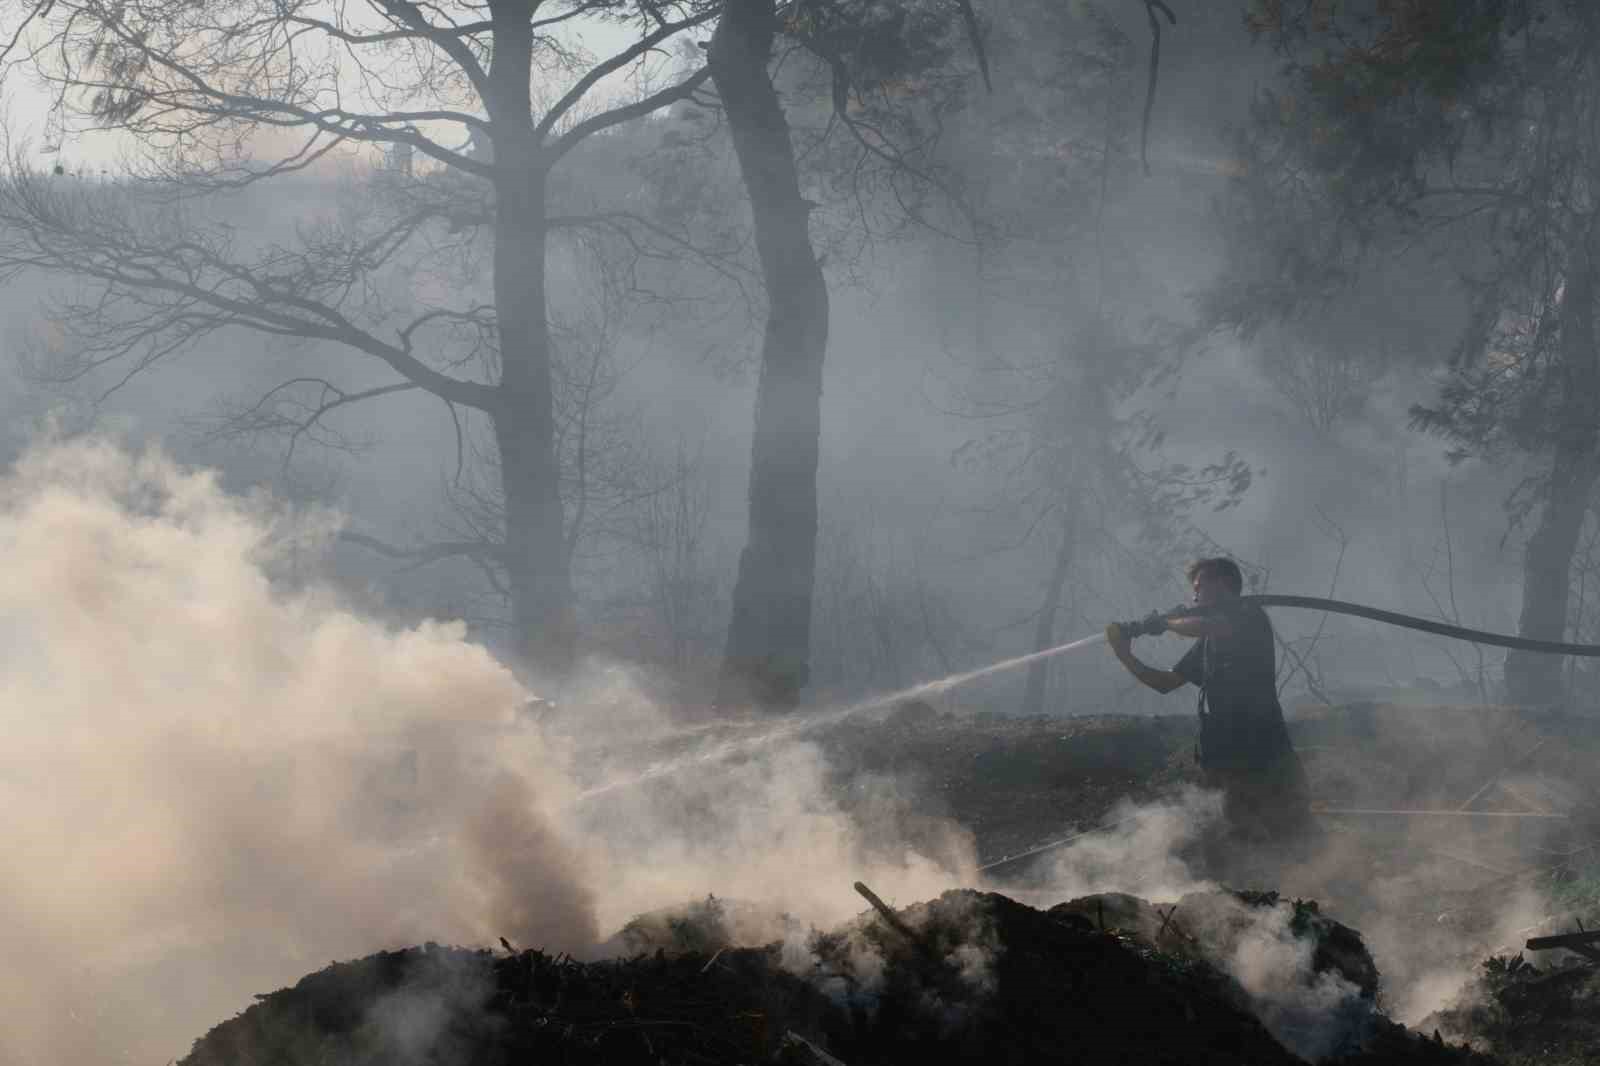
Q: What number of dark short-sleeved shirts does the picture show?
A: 1